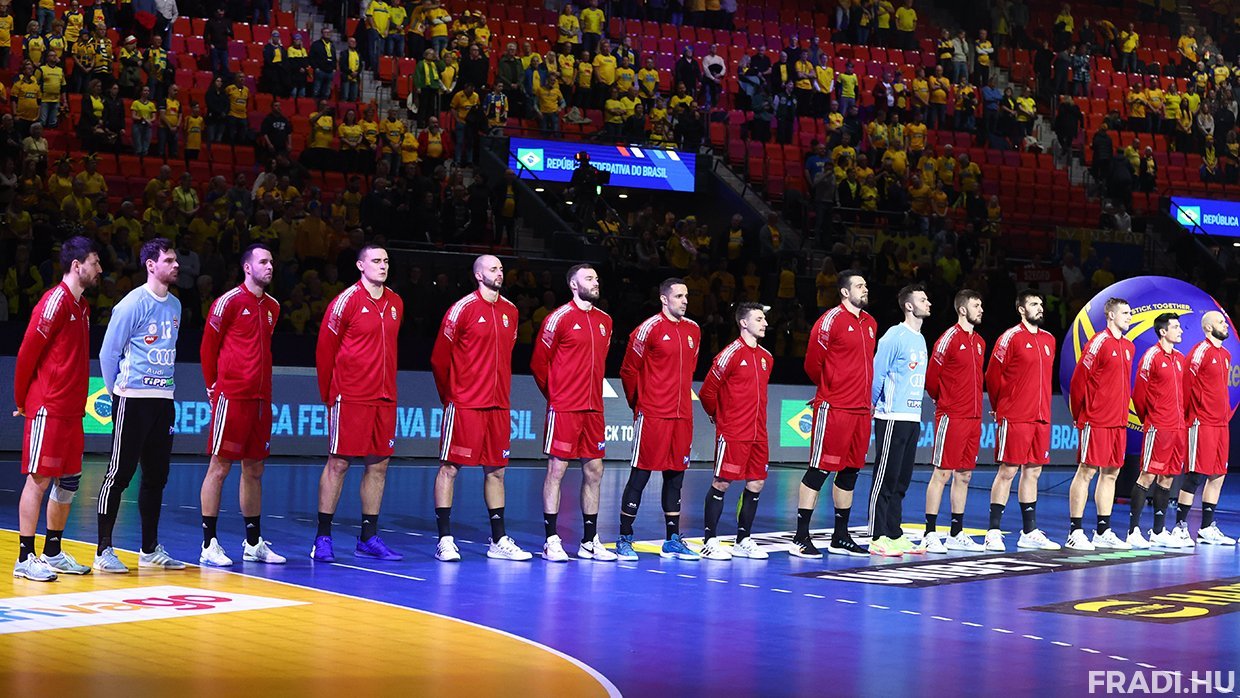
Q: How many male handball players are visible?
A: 15